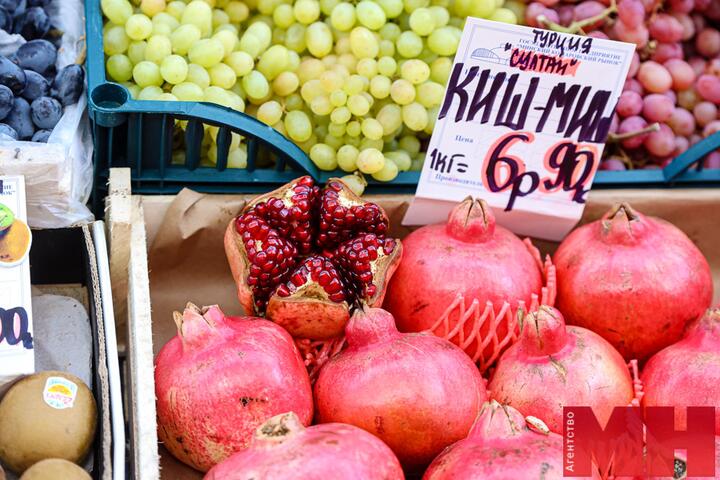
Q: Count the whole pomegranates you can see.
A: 8